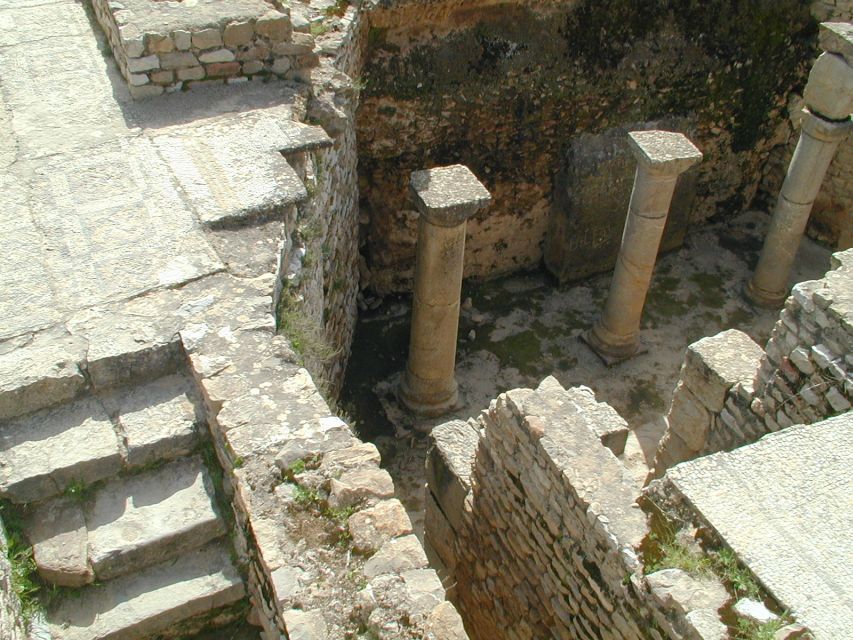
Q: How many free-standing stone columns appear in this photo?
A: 3